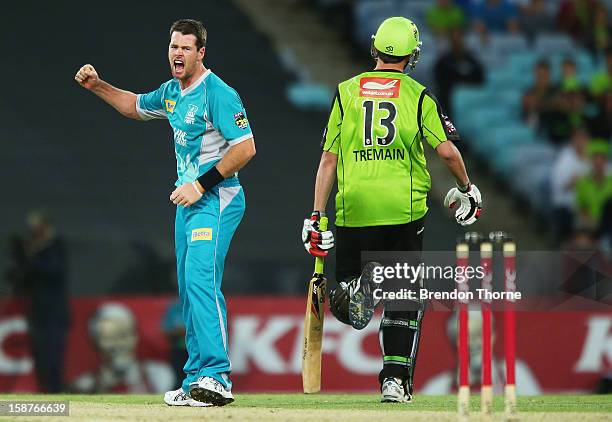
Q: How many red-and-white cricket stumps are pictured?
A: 3